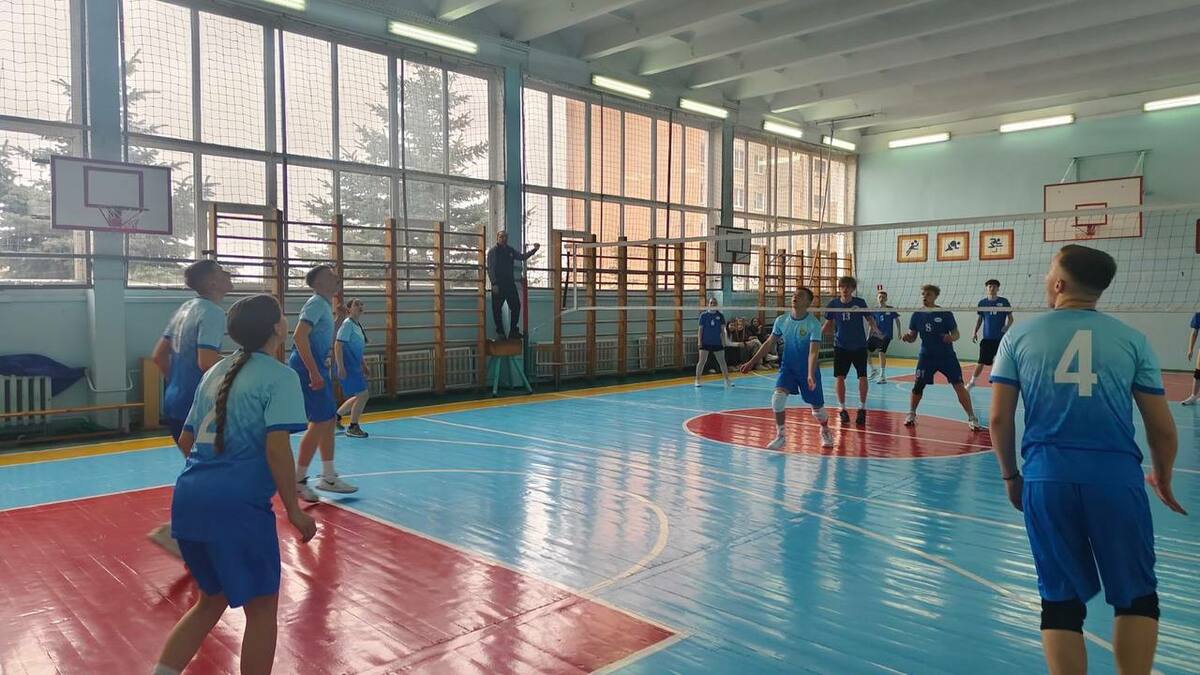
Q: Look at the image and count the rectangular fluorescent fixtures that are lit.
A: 9